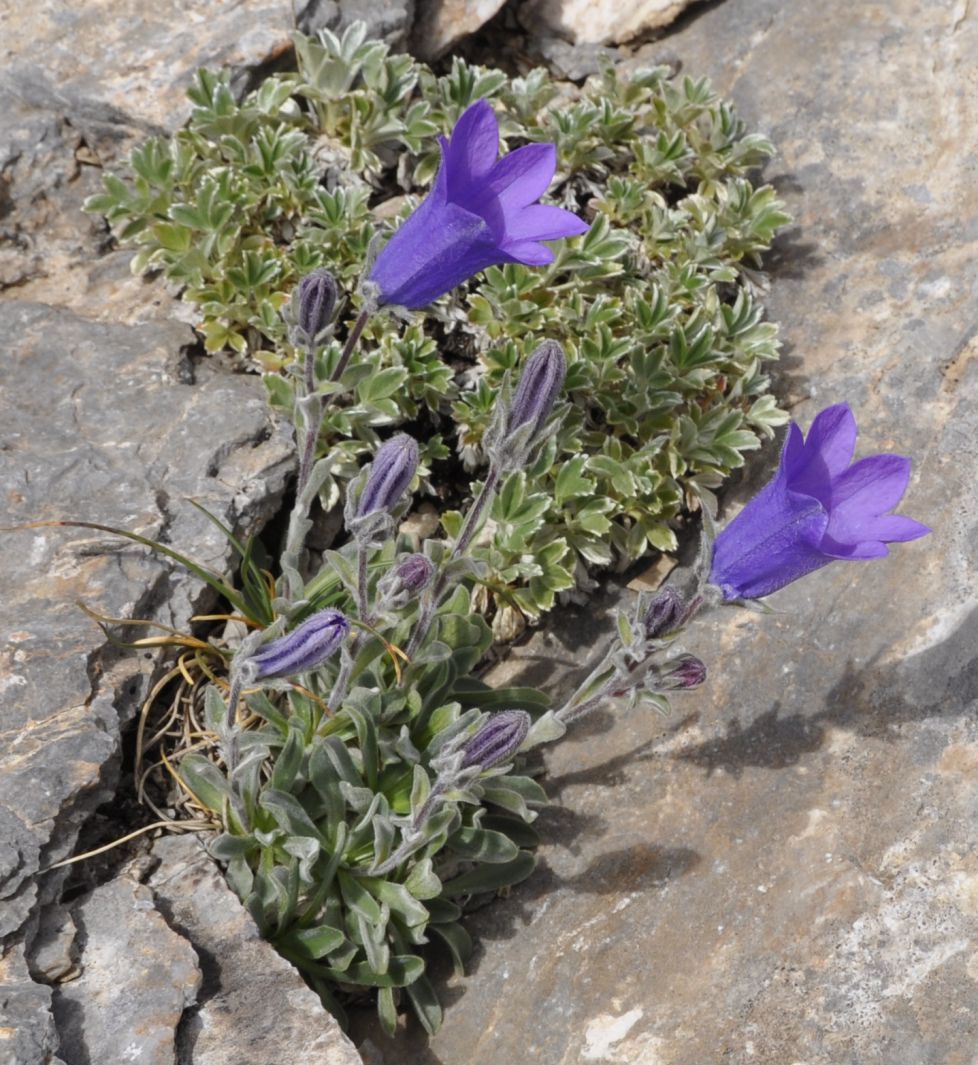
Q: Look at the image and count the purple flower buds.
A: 8